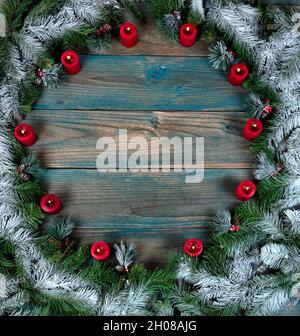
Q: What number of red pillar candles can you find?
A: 10